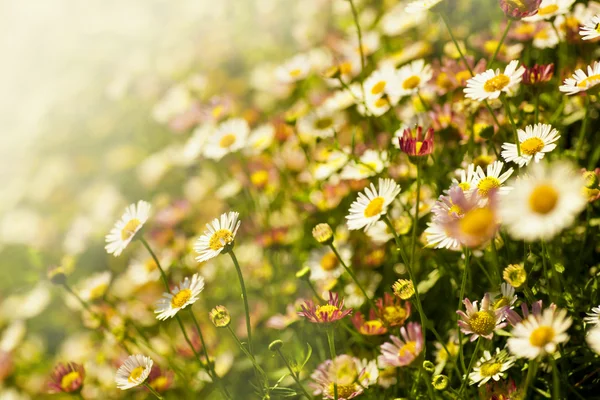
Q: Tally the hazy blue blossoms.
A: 0